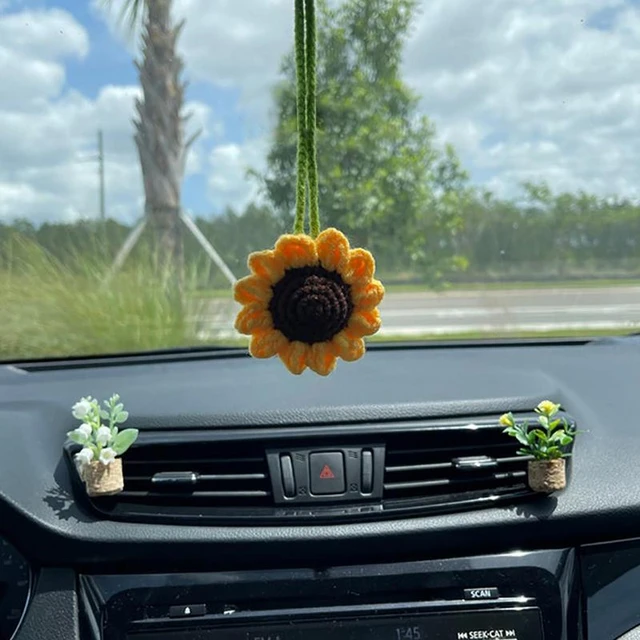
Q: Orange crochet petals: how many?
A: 12